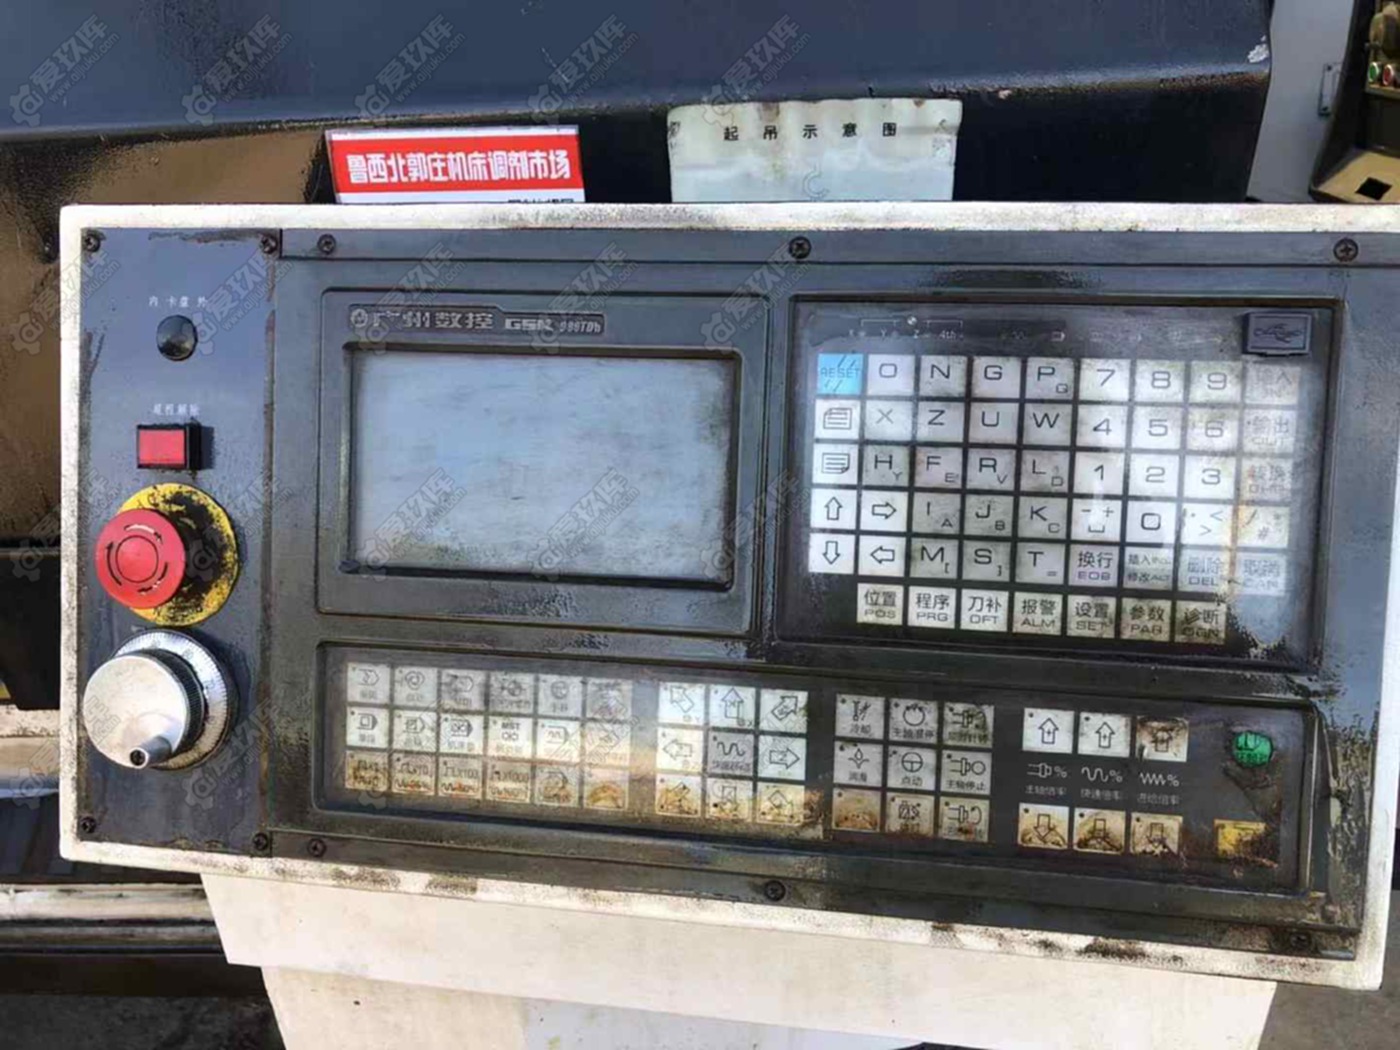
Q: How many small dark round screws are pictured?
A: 10